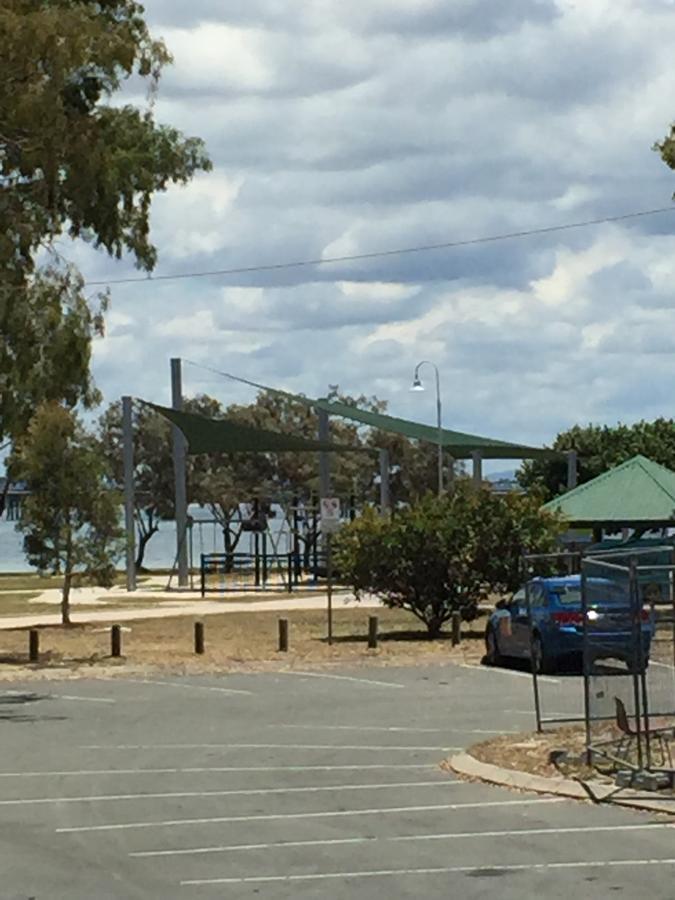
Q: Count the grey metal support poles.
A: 6